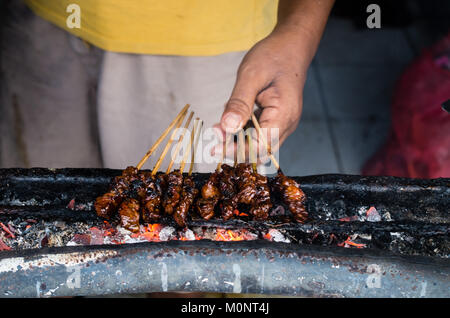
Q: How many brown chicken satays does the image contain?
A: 10